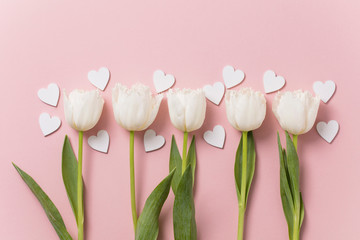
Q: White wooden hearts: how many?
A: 12